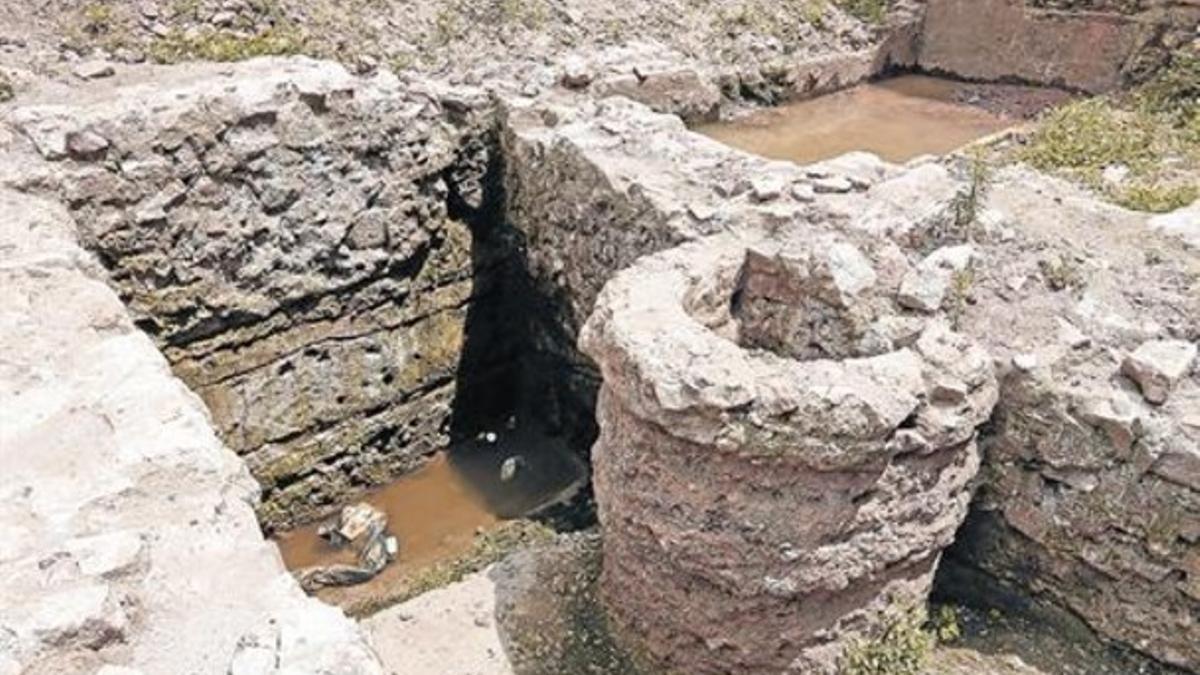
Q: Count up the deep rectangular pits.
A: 2